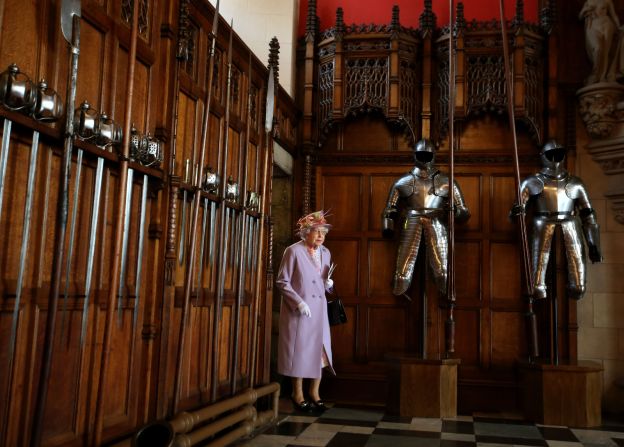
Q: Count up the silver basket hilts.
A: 9